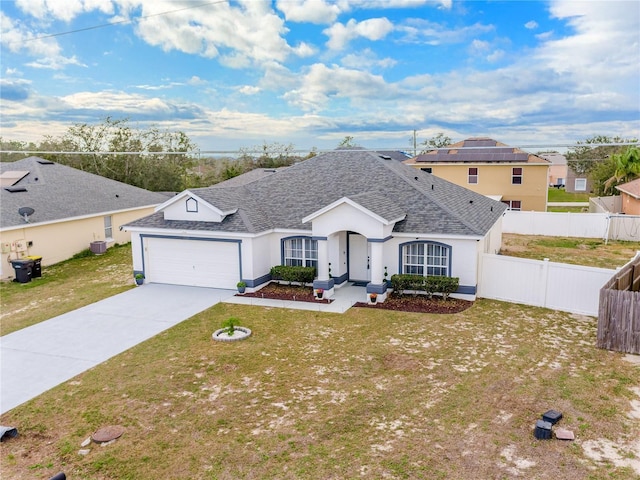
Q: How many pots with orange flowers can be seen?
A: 2